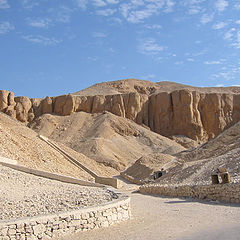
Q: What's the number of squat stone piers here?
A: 2